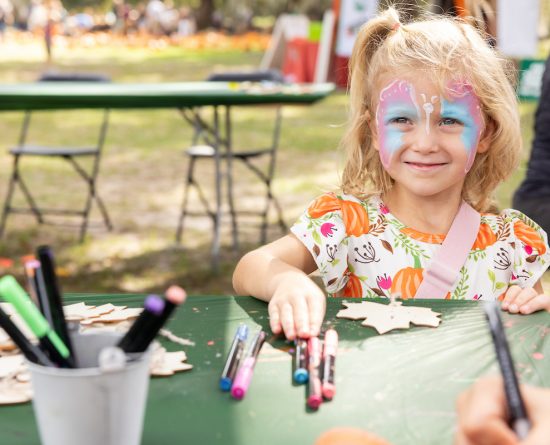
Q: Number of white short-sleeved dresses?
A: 1